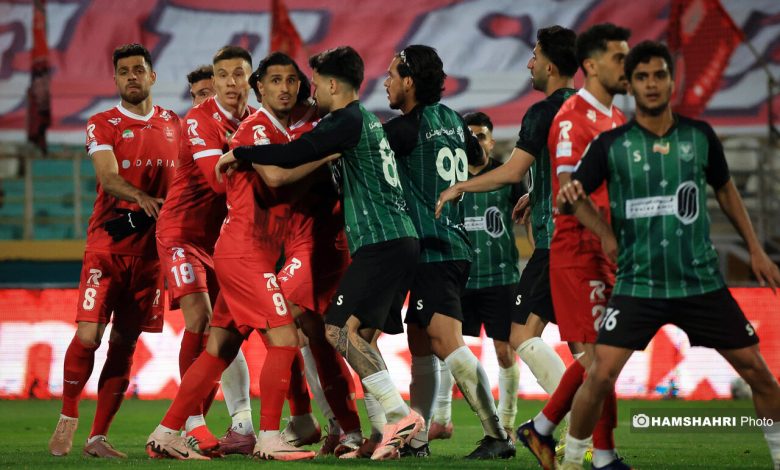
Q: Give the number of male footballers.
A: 11